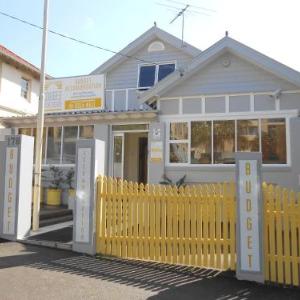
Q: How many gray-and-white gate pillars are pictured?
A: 3